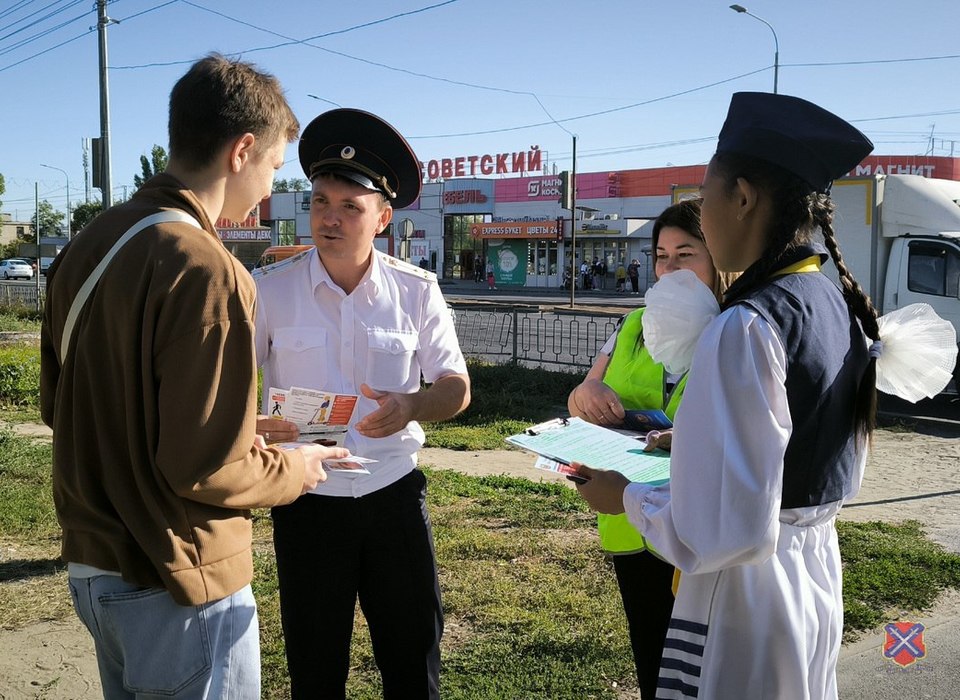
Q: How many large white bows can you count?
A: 2